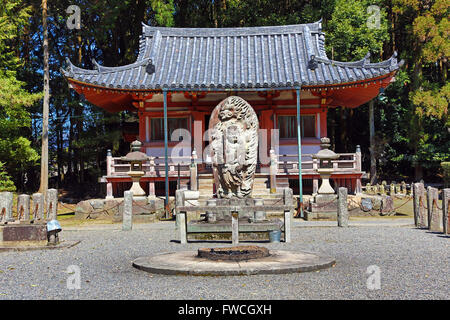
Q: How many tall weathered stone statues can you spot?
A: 1